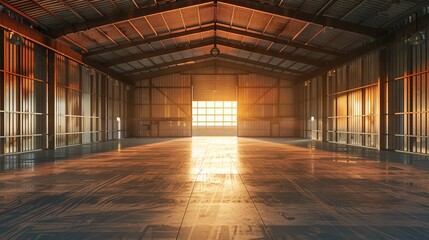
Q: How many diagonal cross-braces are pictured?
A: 2